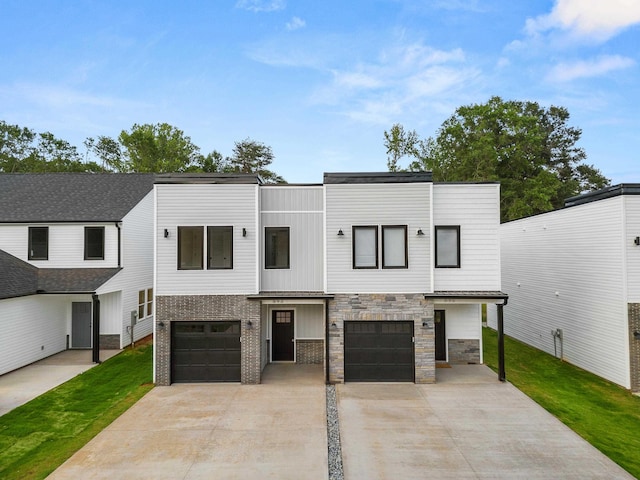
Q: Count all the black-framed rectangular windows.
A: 8